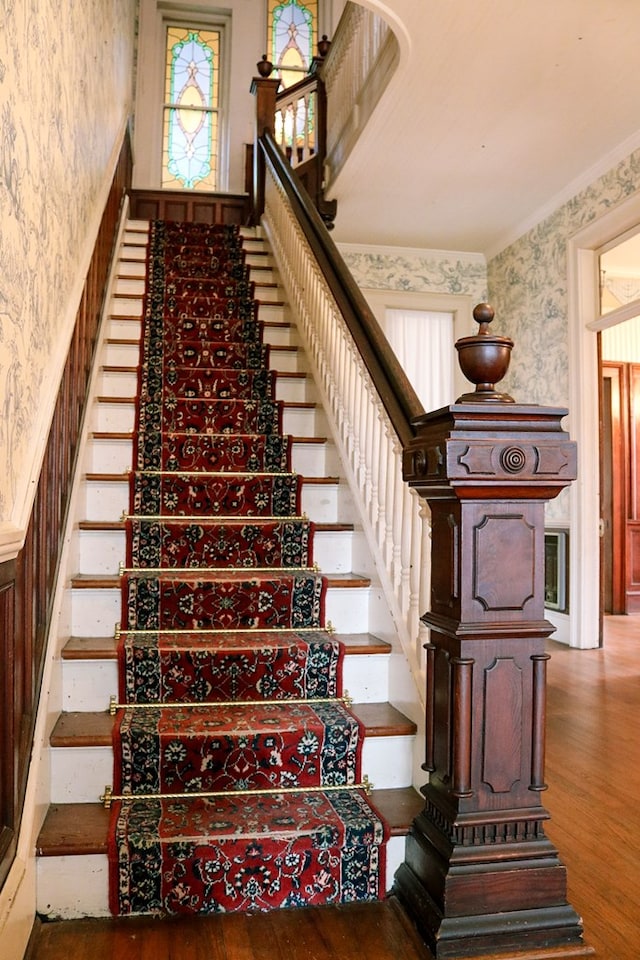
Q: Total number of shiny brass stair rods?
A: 6